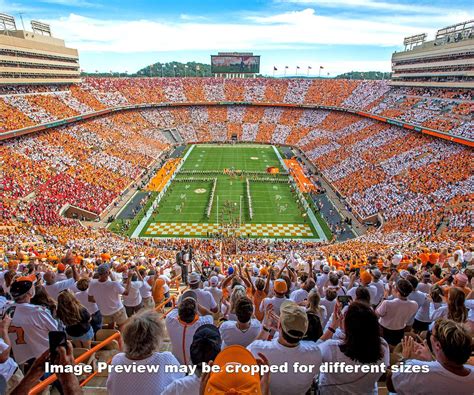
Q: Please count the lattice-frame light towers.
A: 4